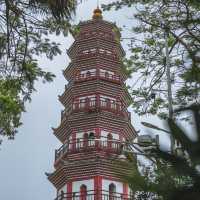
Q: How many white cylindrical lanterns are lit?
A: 0